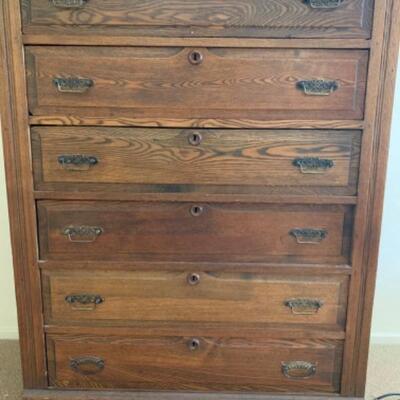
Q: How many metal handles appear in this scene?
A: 12